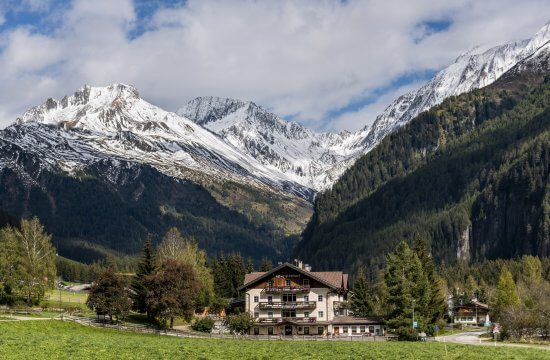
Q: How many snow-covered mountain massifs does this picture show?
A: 3